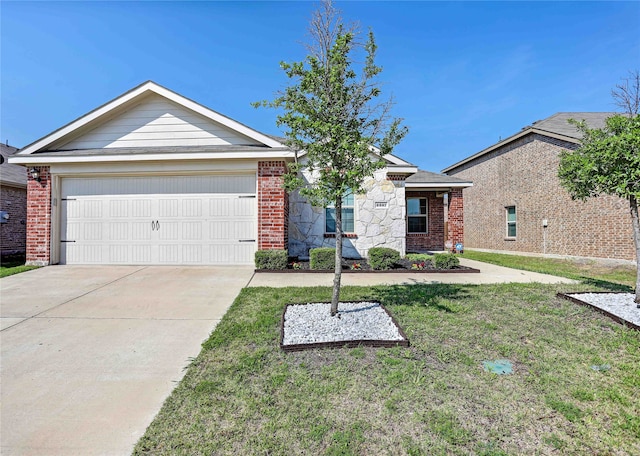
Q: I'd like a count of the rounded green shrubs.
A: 4